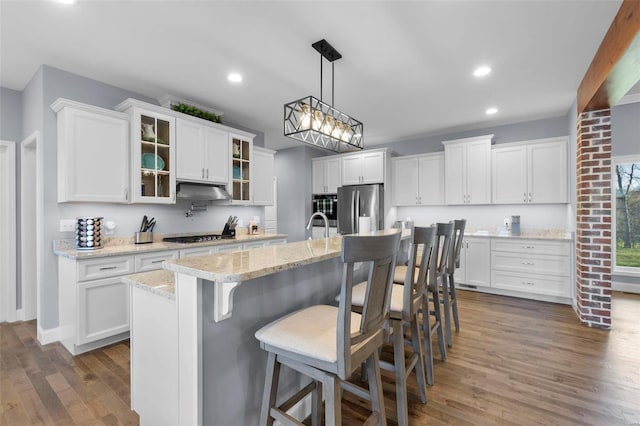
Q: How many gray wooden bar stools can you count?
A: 4